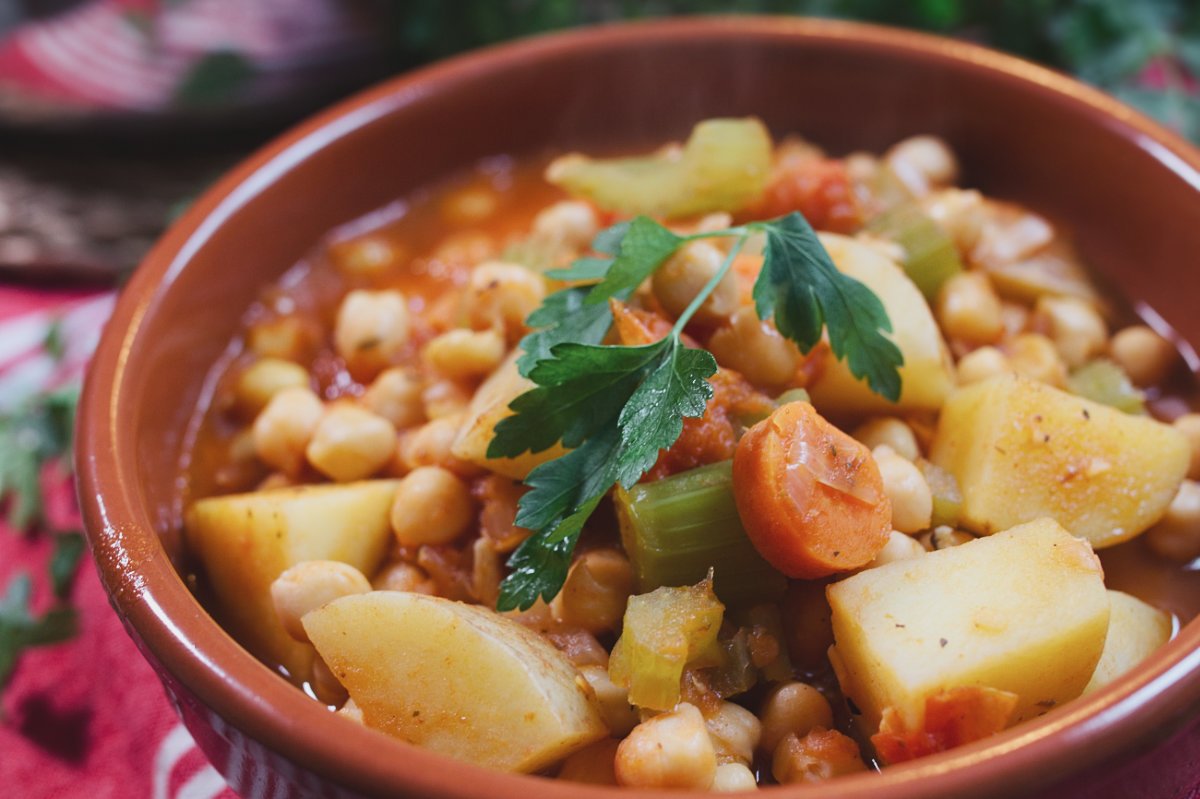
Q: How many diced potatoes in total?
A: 7